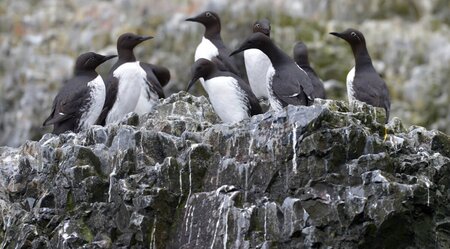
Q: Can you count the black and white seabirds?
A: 9